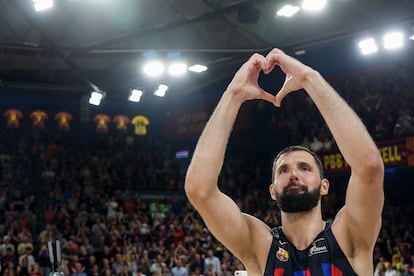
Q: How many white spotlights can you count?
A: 11